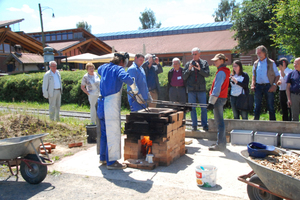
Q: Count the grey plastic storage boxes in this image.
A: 3